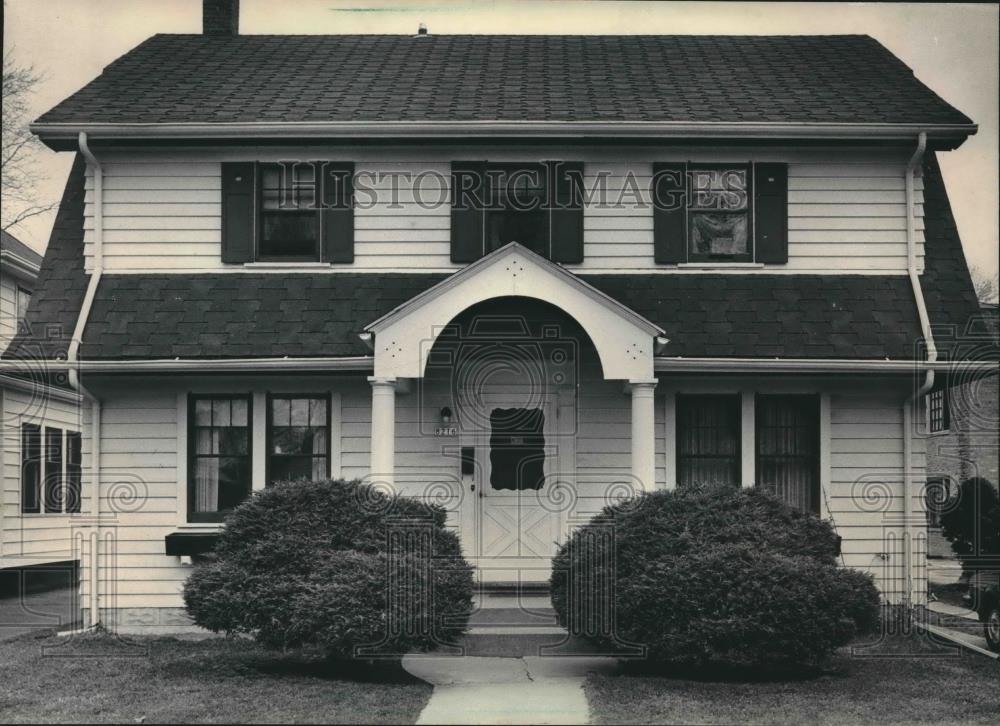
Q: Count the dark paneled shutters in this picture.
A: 6